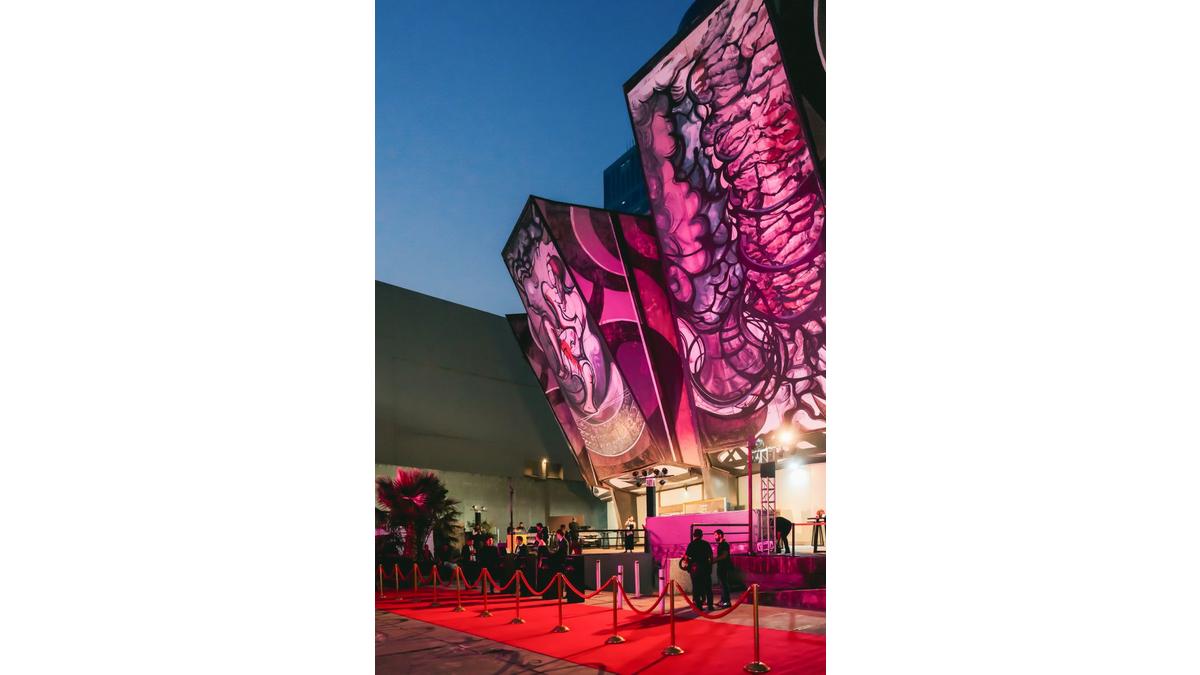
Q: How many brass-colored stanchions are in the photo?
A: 11